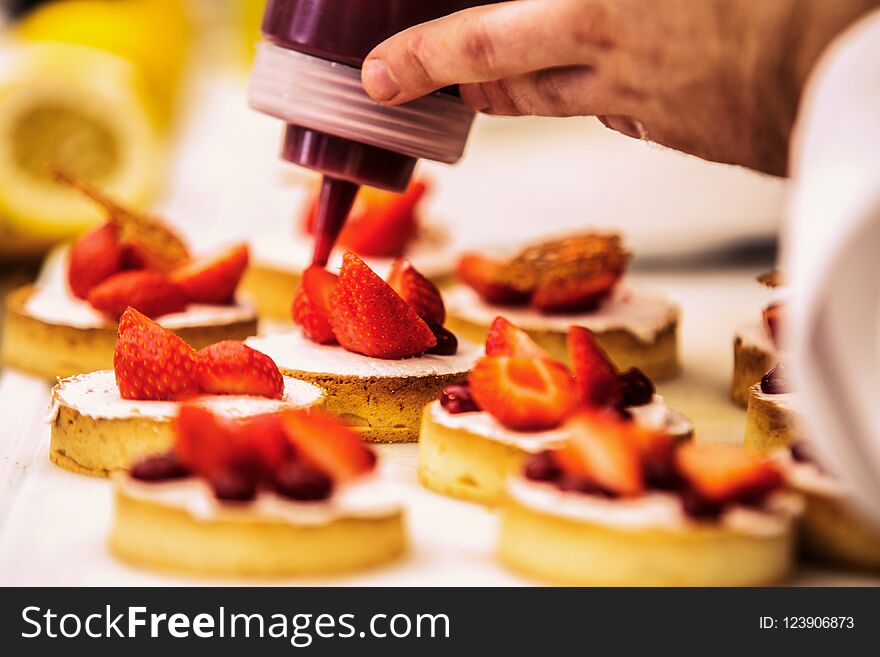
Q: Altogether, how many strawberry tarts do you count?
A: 11